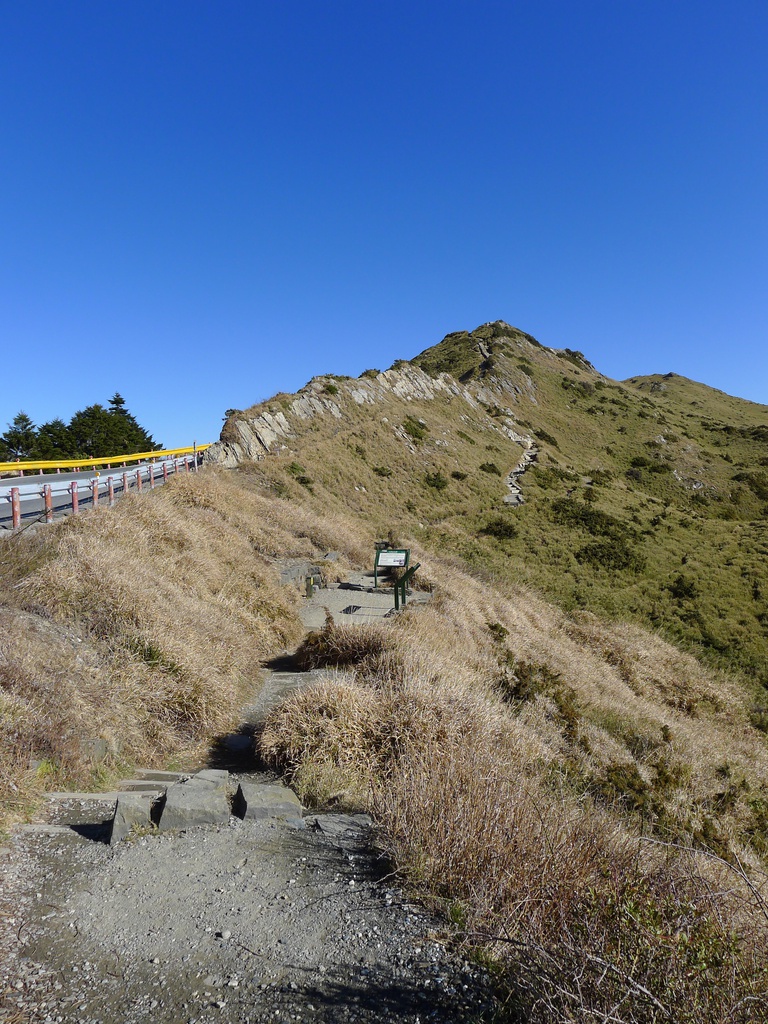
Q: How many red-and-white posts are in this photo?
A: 11